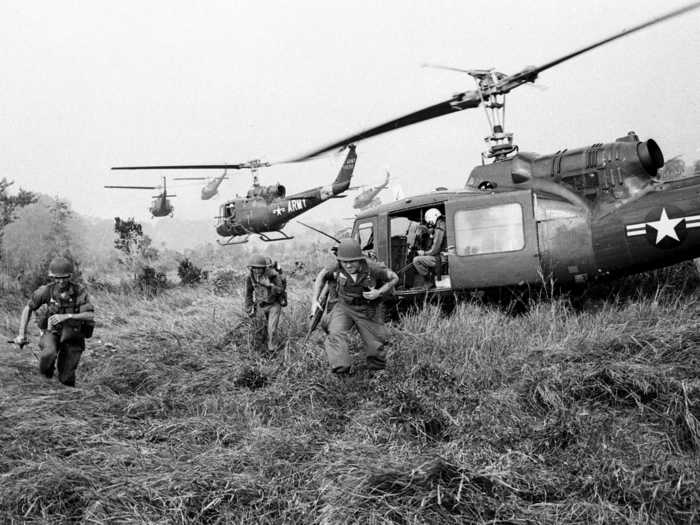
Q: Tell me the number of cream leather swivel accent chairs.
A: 0